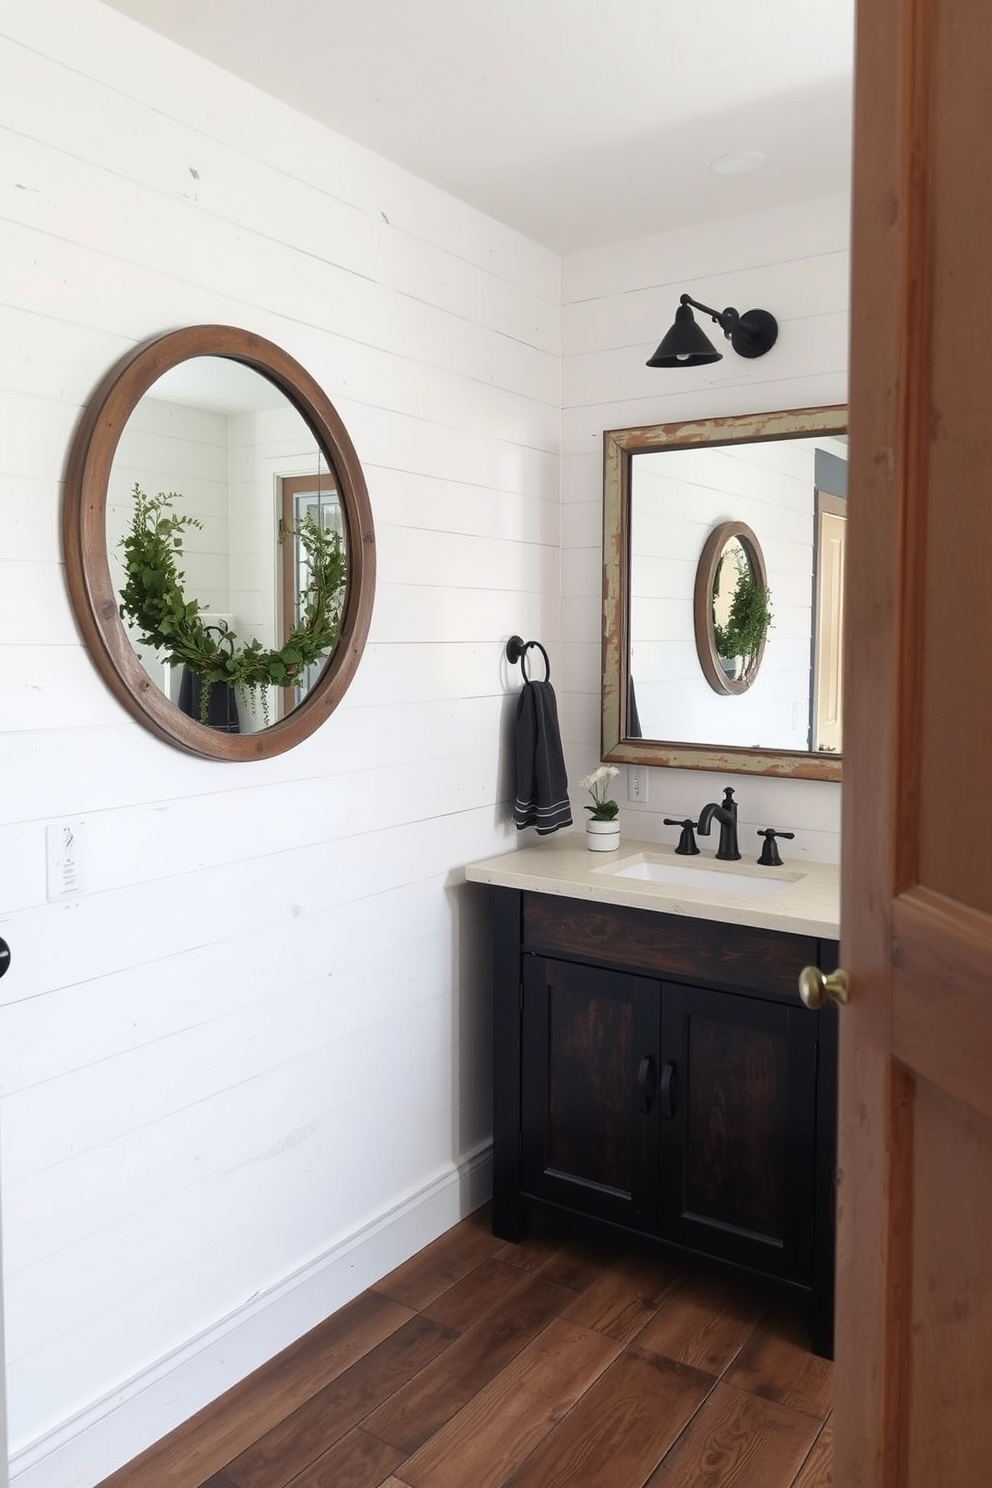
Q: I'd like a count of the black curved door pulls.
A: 2